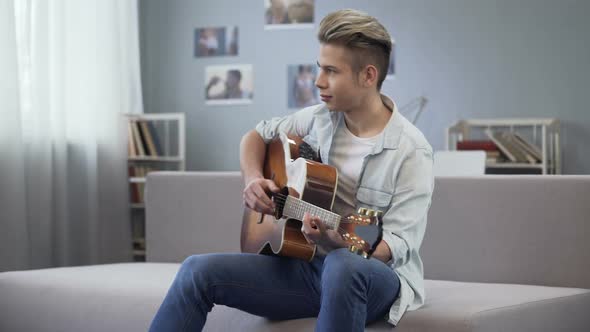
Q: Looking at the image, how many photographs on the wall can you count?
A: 5